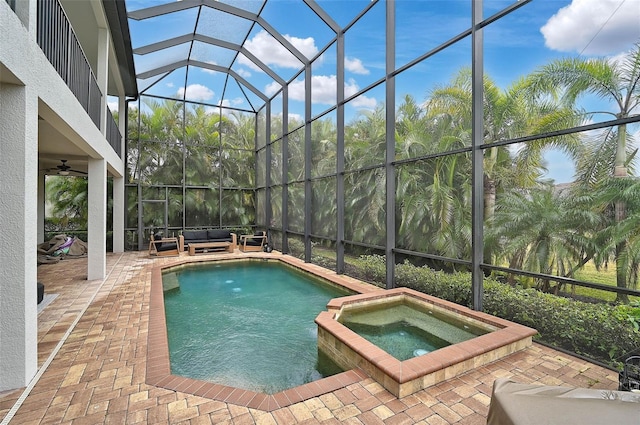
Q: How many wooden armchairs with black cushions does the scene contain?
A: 2